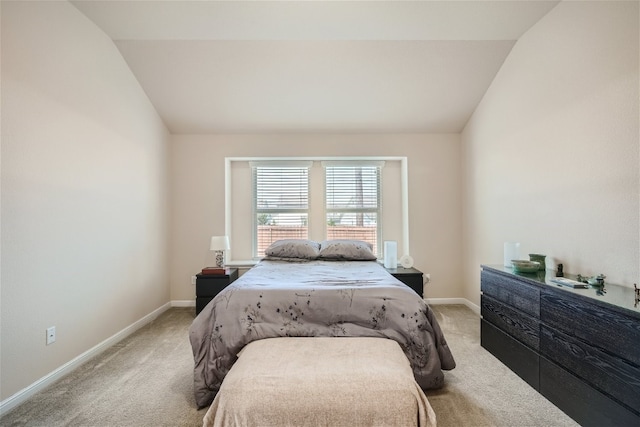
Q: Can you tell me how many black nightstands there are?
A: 2